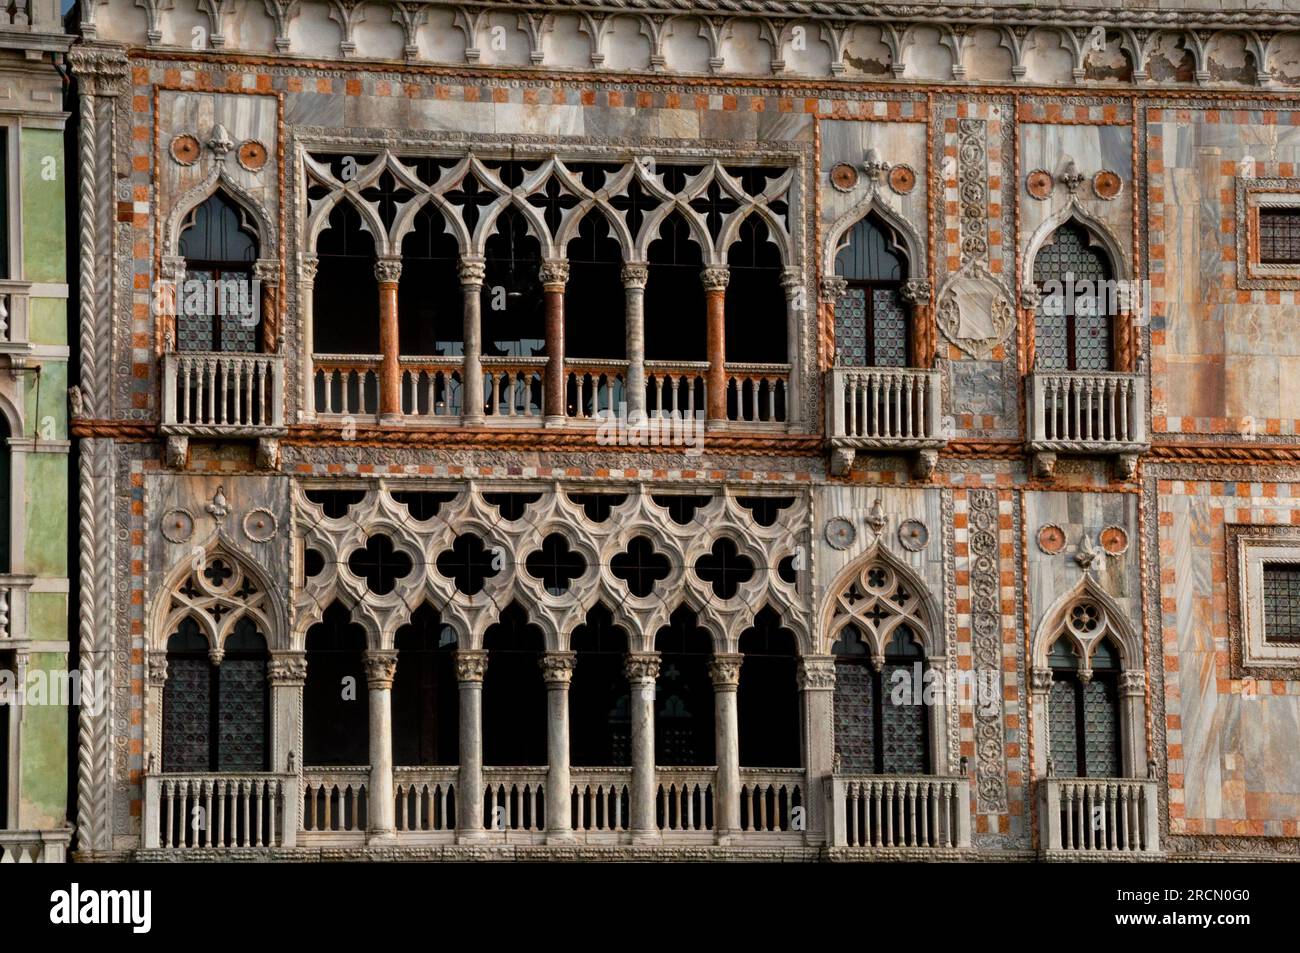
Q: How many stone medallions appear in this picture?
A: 12